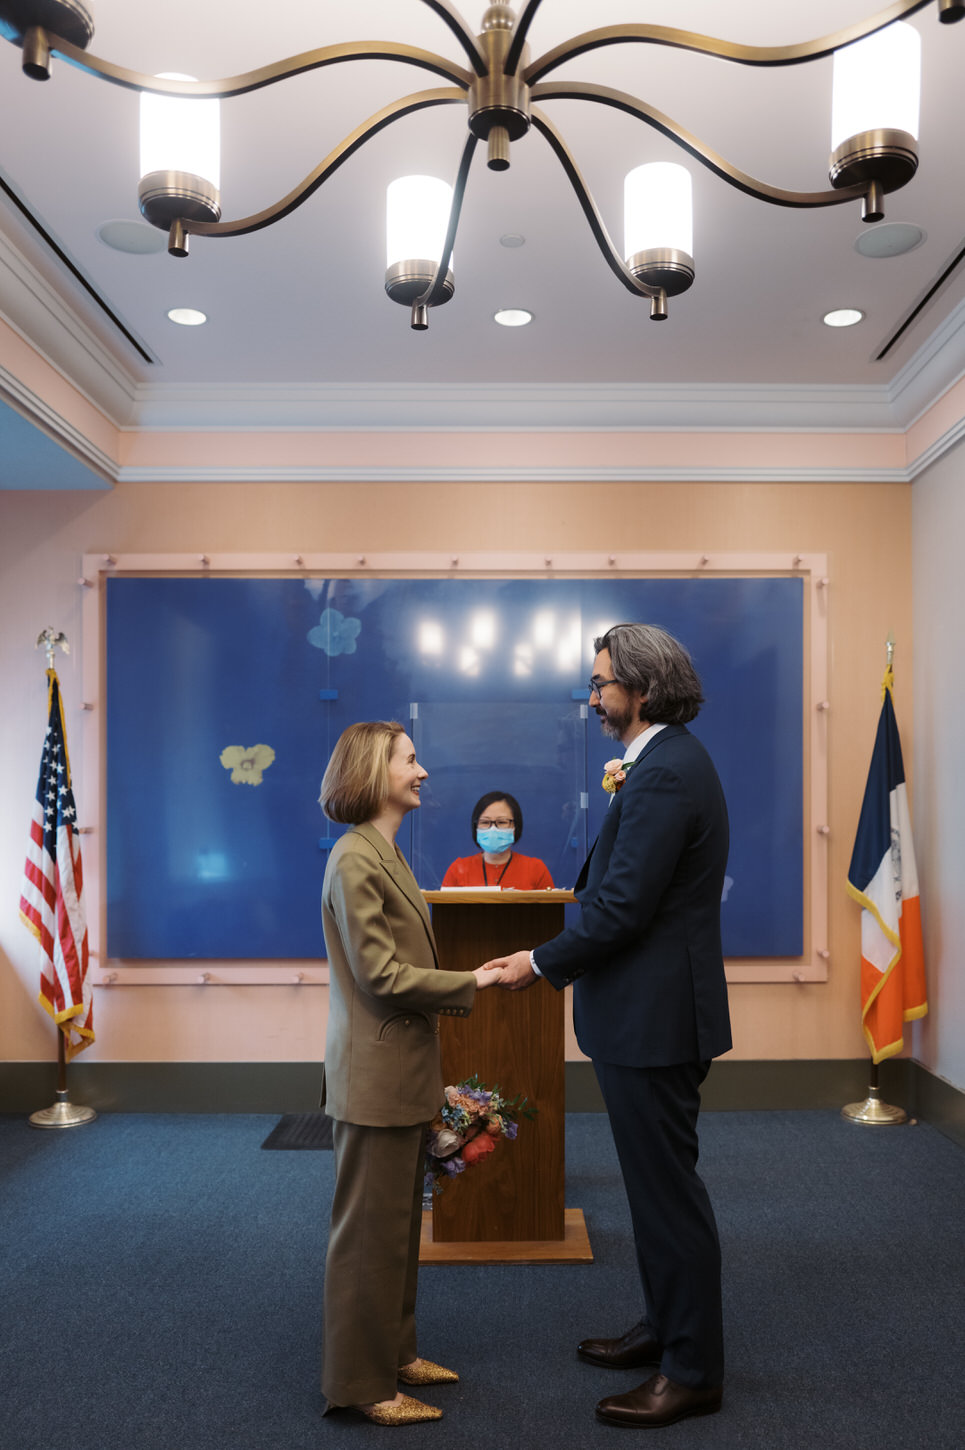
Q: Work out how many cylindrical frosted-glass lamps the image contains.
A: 4